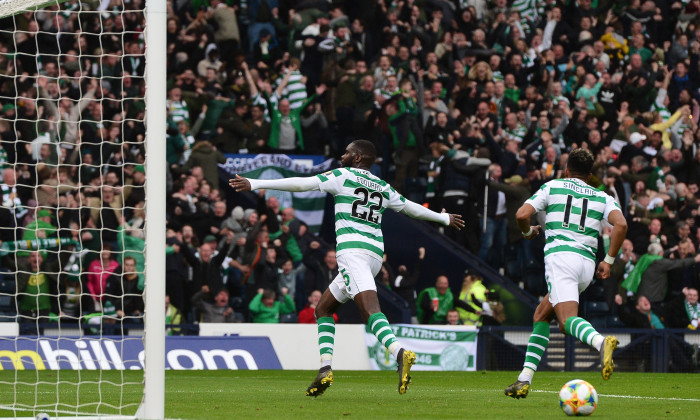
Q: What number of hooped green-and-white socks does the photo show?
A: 4